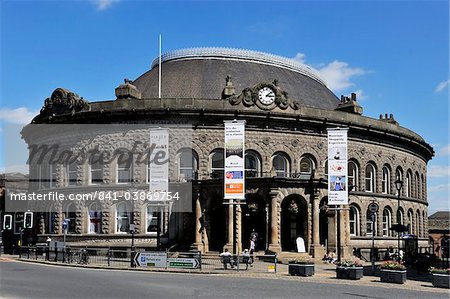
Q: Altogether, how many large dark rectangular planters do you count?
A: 4